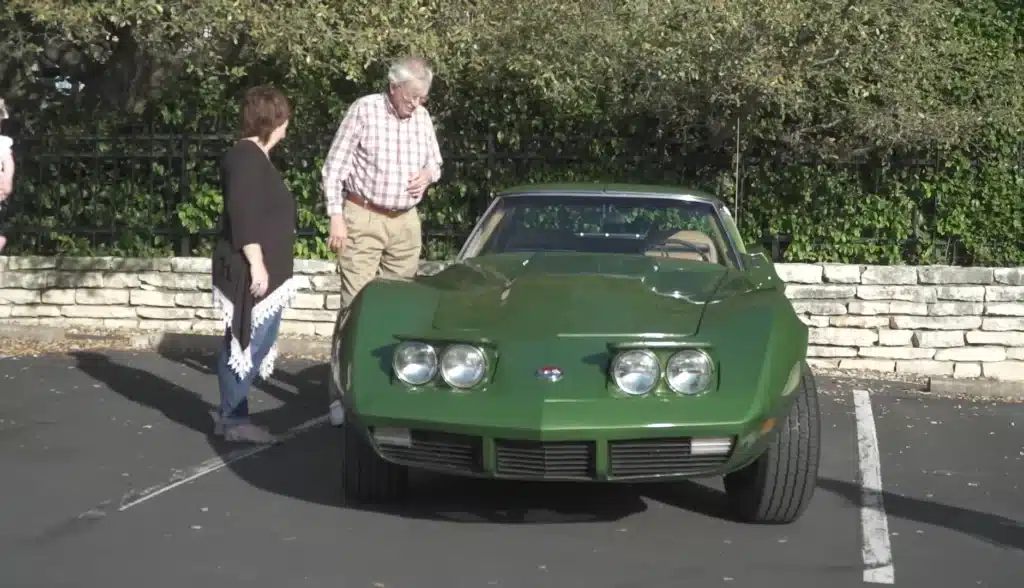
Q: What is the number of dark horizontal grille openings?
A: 3